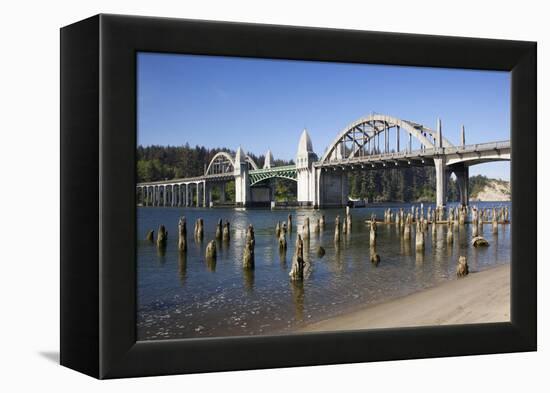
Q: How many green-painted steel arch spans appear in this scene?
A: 1